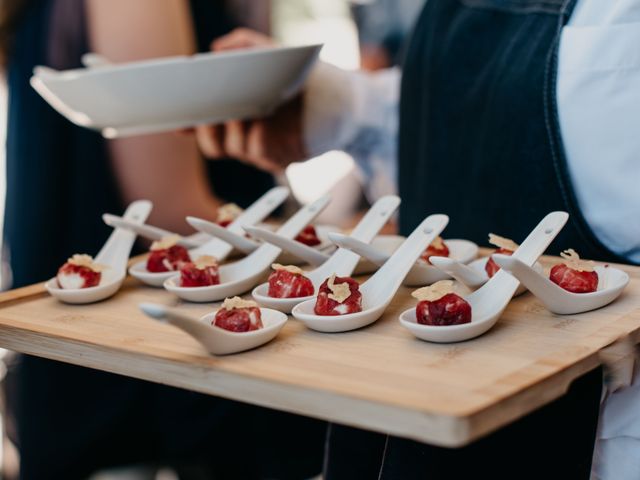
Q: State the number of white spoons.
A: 13